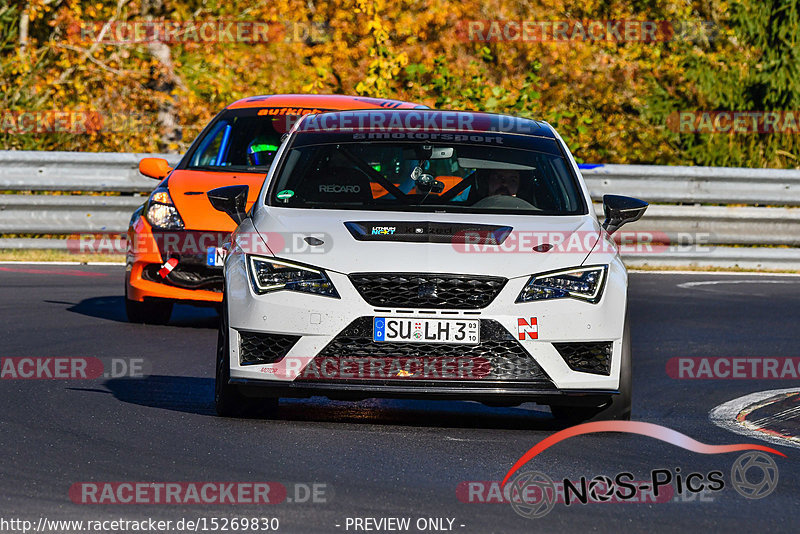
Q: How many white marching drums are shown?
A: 0